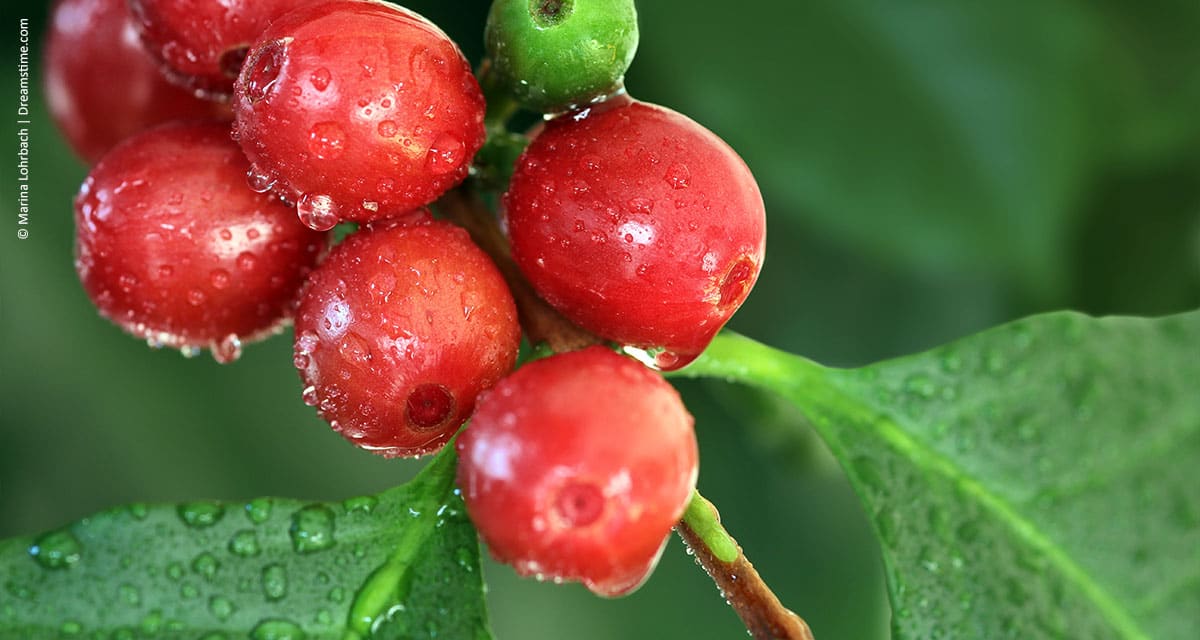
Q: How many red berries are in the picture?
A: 7